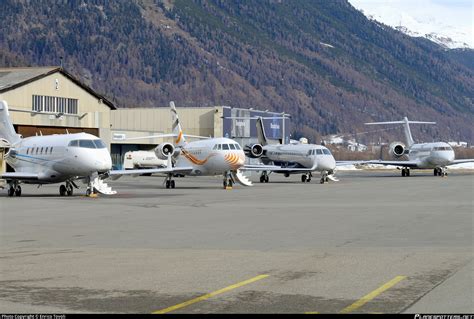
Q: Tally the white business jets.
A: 4